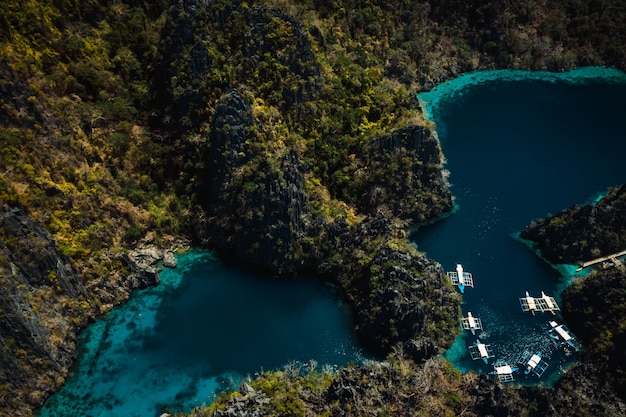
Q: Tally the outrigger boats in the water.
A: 8